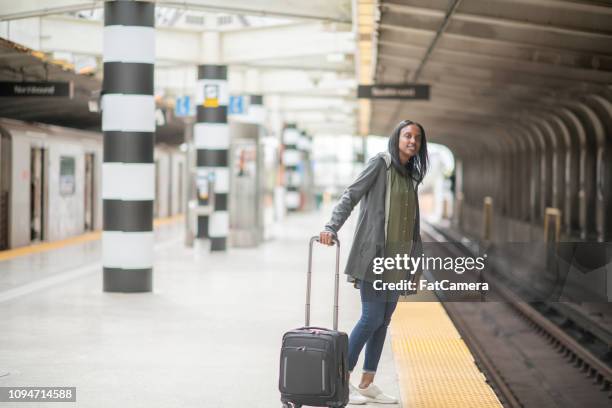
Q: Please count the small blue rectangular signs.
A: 2